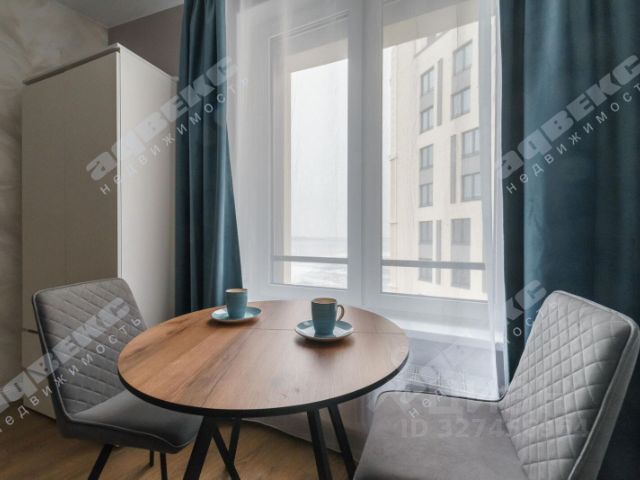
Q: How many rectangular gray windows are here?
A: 12